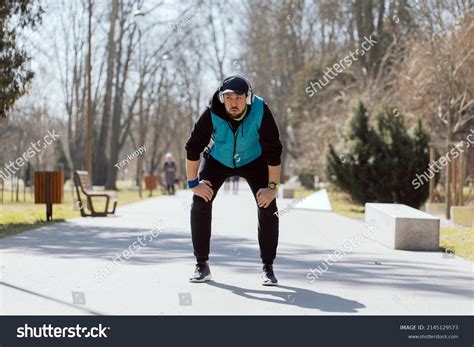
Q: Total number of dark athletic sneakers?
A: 2